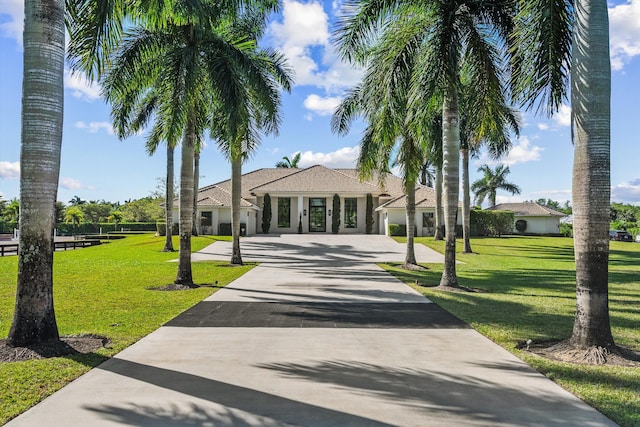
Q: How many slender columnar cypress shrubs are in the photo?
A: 4